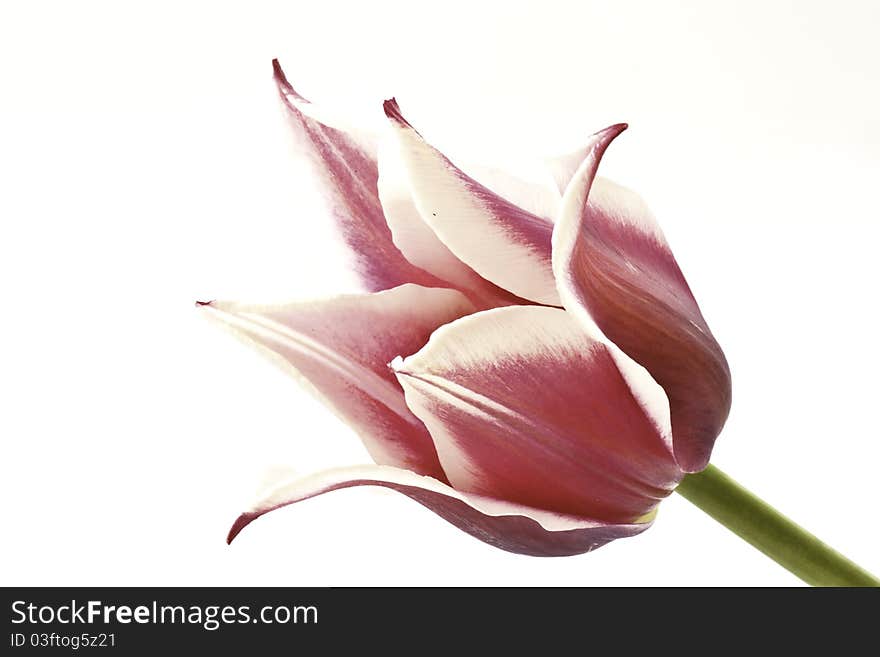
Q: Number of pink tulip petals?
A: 6